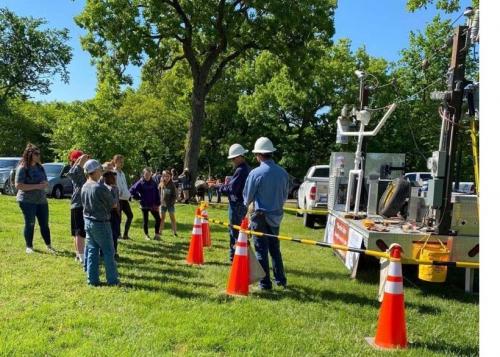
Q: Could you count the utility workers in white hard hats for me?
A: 2